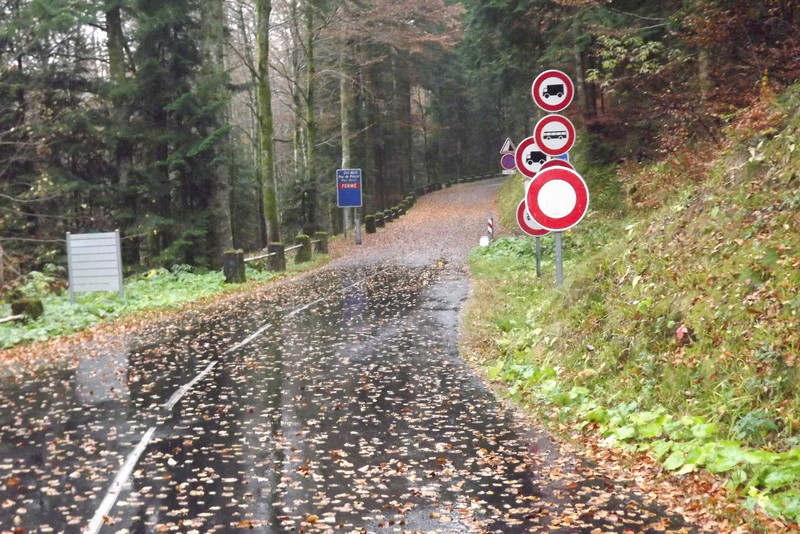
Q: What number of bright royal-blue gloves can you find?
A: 0